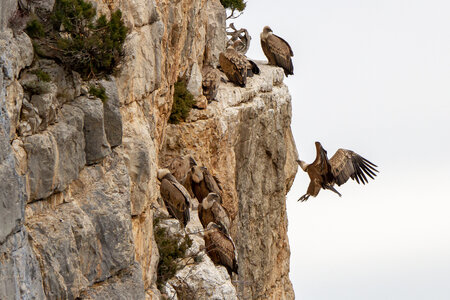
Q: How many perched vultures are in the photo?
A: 8